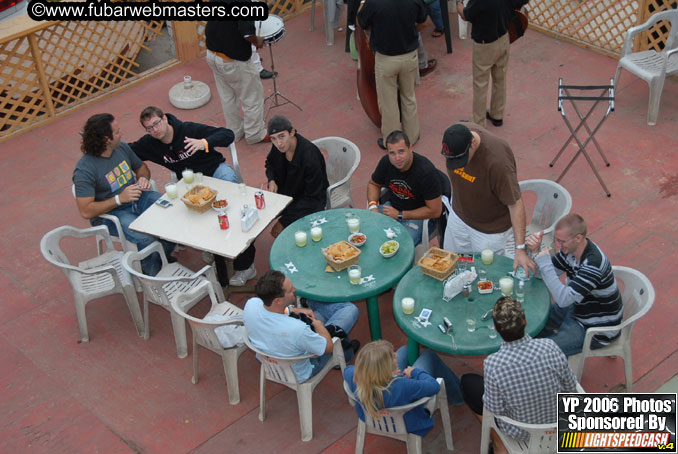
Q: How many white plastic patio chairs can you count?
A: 13